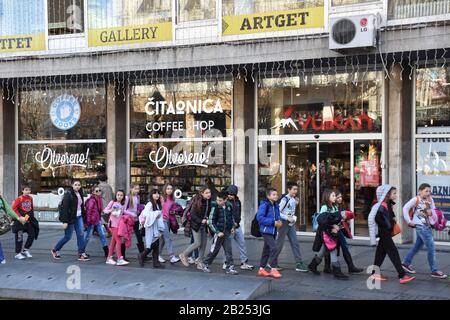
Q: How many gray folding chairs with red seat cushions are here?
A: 0